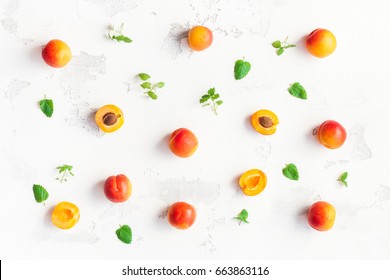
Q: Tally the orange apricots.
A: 12